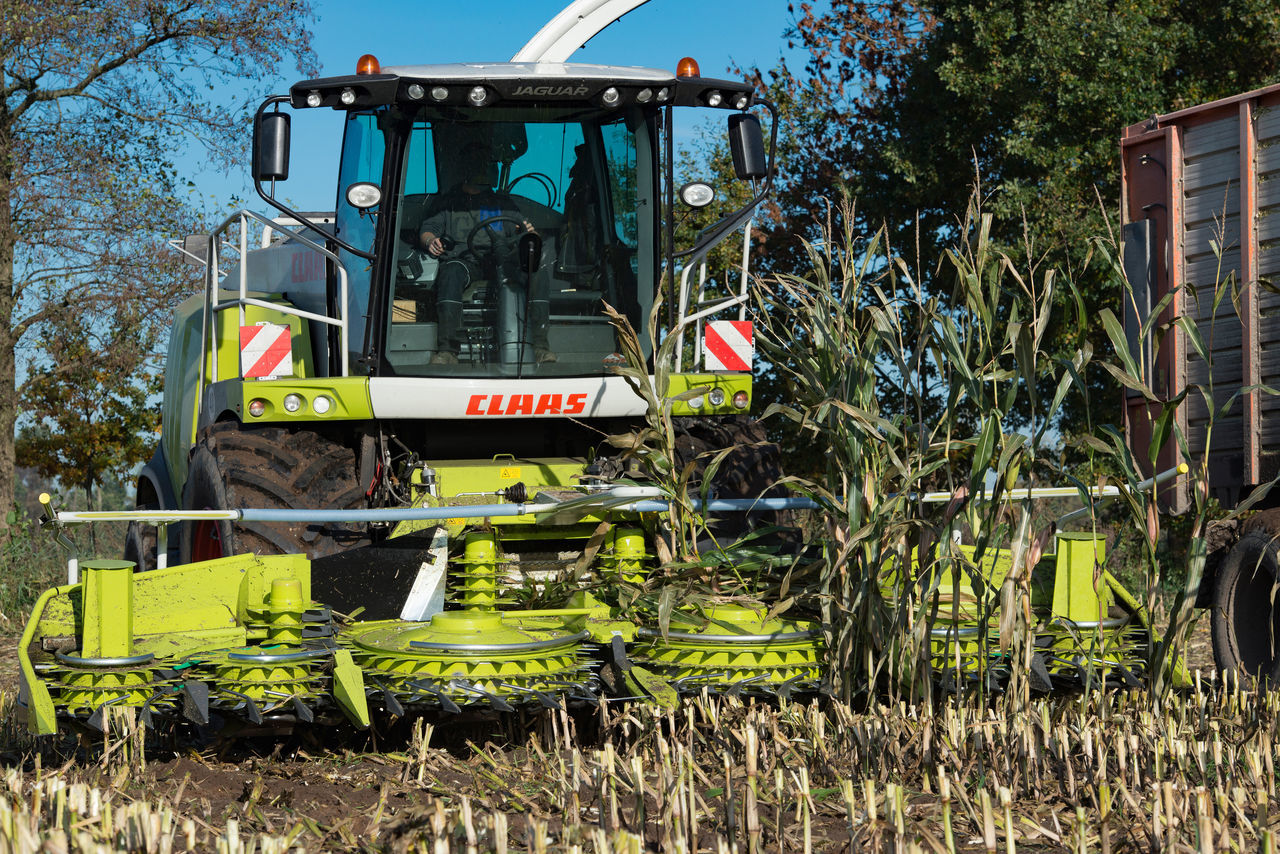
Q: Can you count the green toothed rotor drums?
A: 6